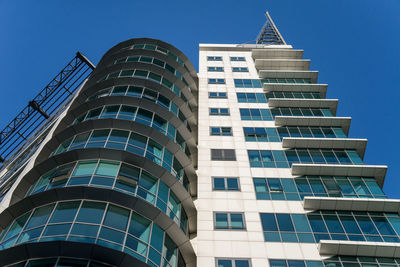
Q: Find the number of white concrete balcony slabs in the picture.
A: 10